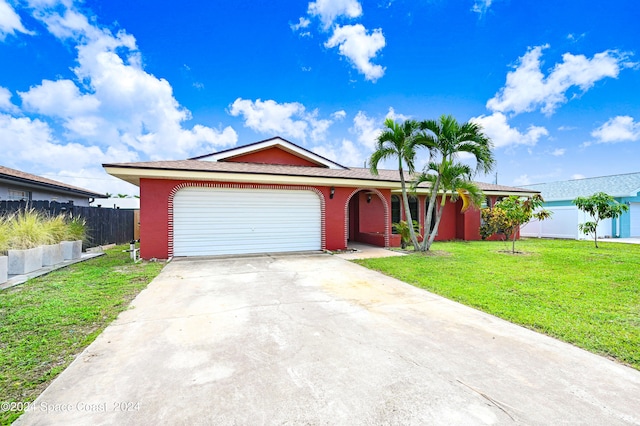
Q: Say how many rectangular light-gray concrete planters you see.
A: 4